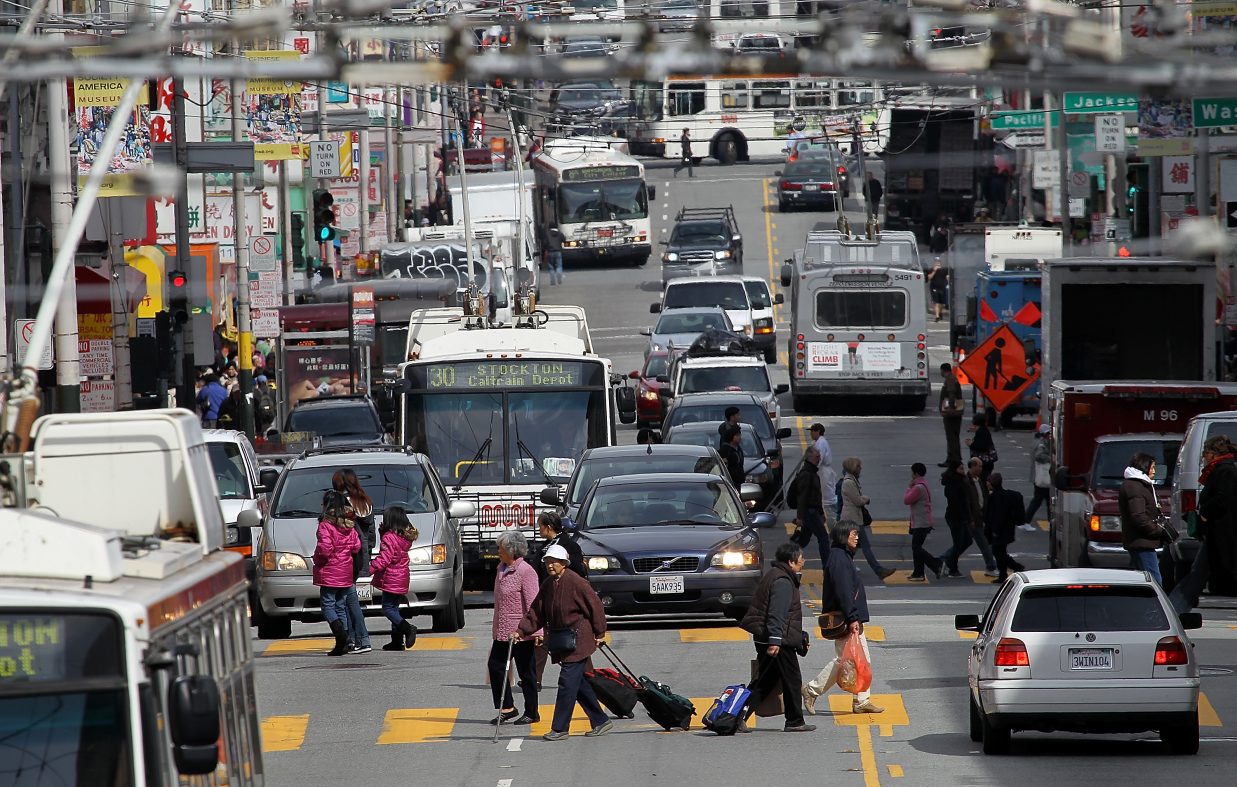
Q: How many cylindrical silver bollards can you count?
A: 0